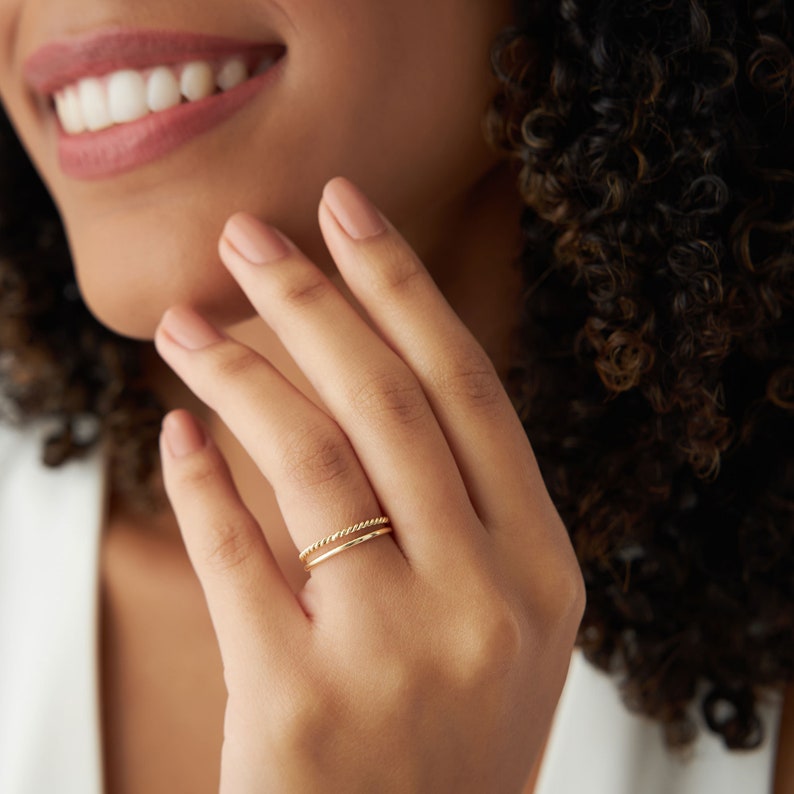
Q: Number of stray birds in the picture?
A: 0